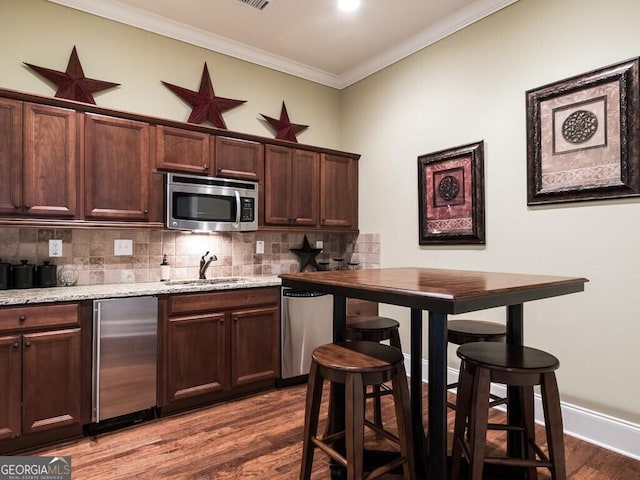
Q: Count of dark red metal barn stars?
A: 3